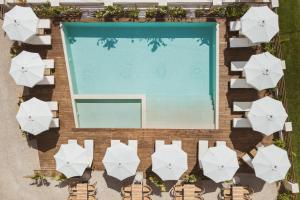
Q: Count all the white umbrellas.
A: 11